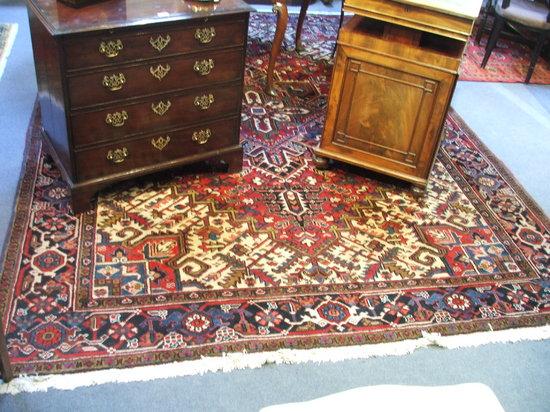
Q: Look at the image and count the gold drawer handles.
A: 8